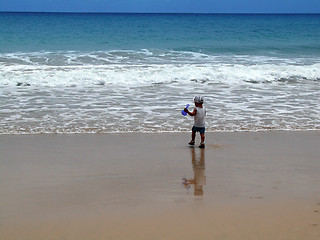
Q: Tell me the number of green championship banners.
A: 0